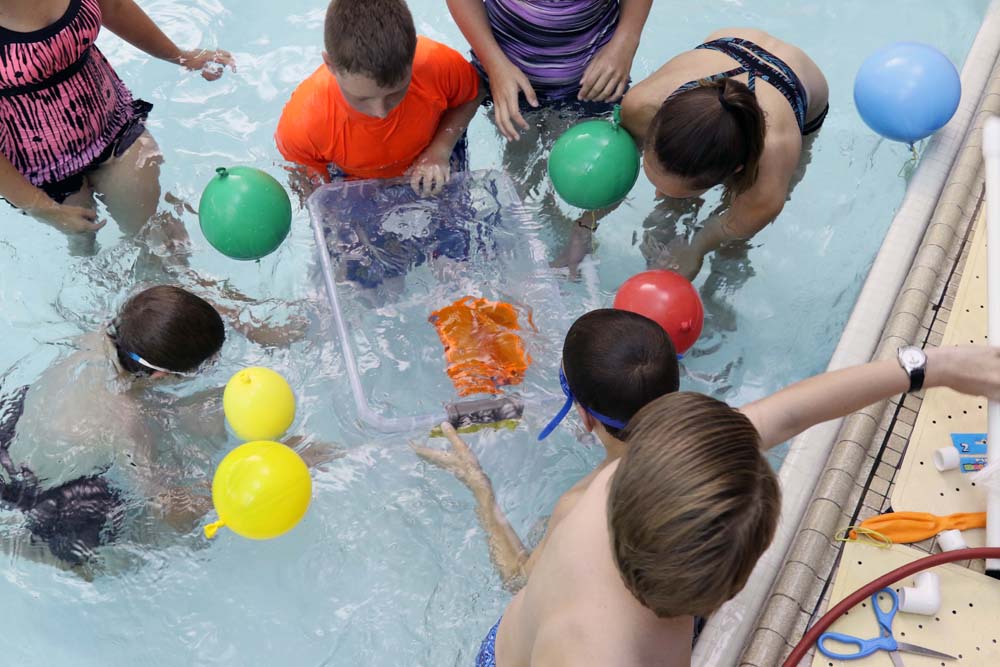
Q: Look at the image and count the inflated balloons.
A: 6